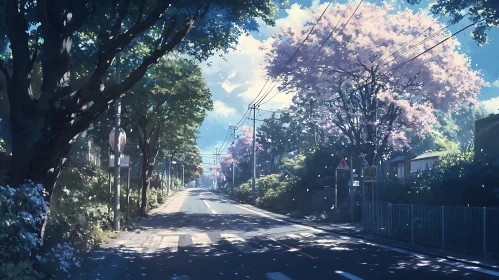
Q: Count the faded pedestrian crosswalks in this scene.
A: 1